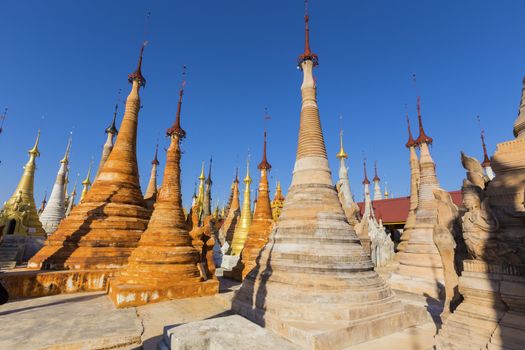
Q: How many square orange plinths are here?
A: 2